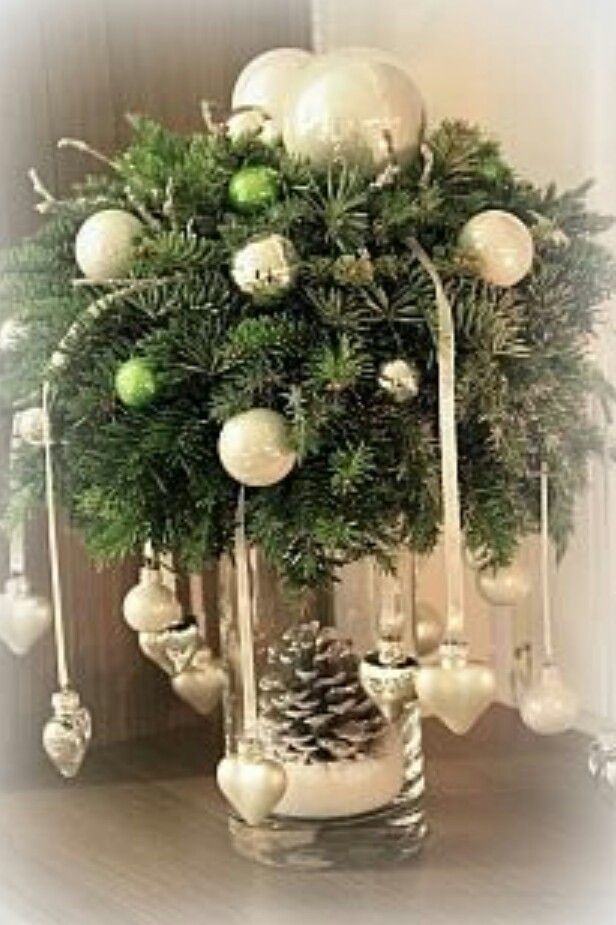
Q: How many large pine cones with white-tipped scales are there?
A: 1